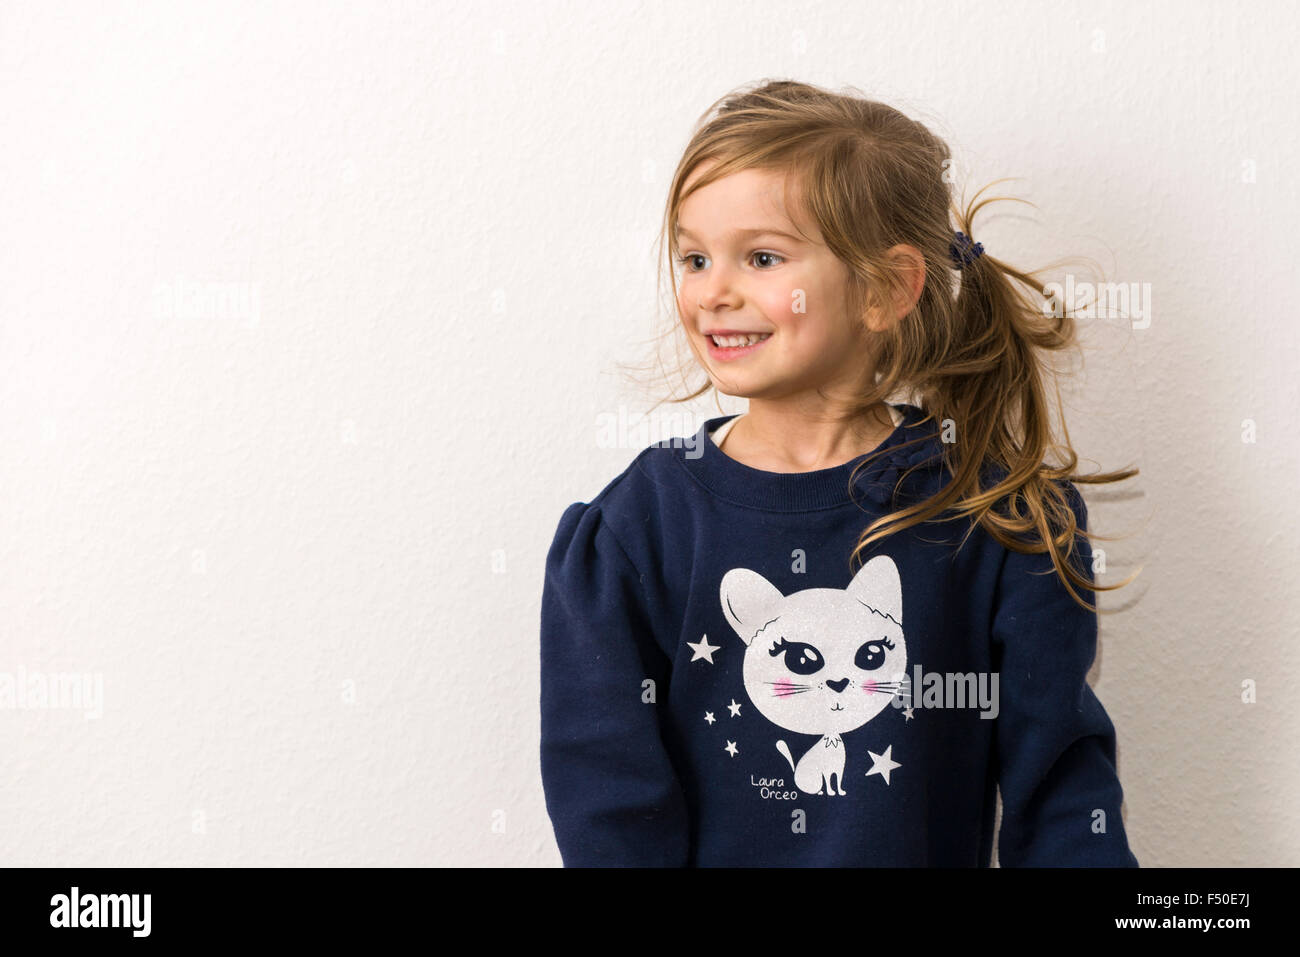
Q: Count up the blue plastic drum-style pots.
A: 0